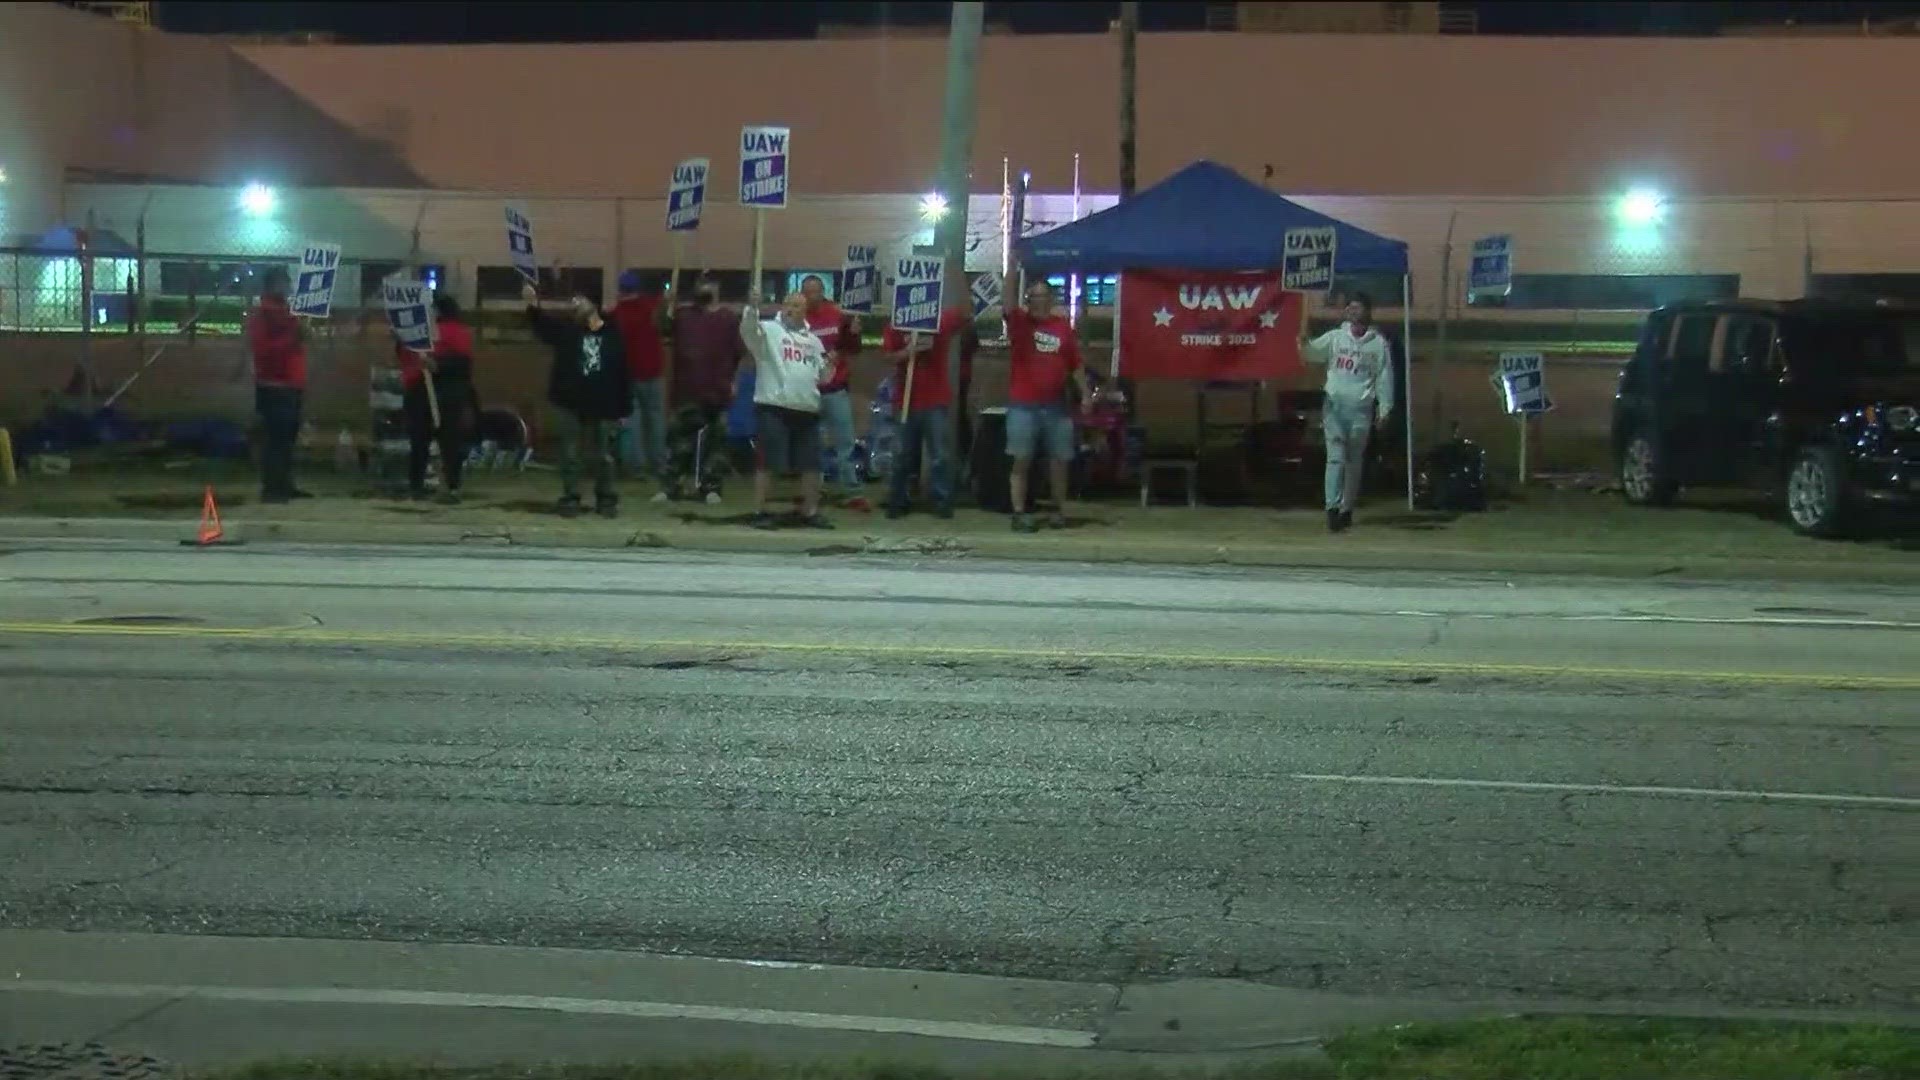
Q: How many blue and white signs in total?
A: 11